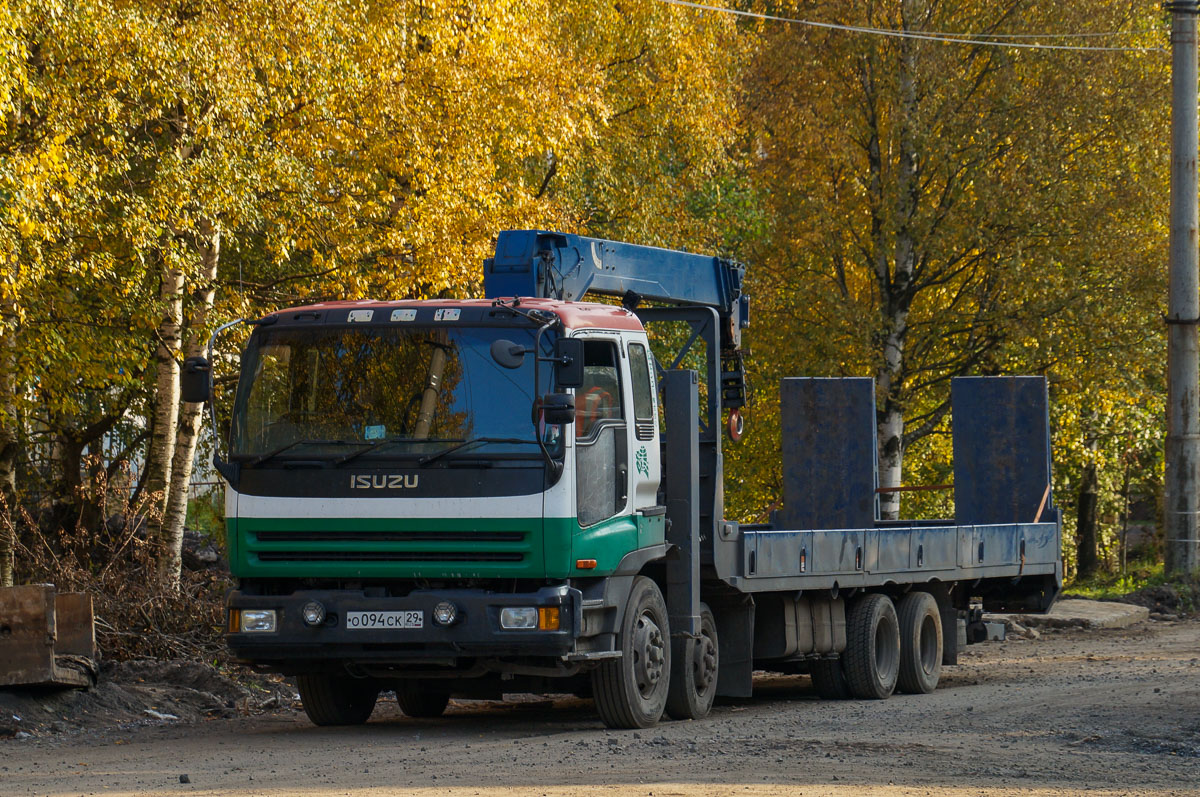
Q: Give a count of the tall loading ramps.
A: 2